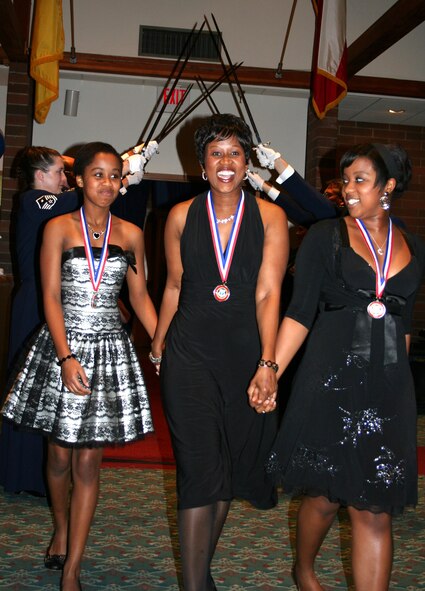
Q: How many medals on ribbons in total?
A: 3